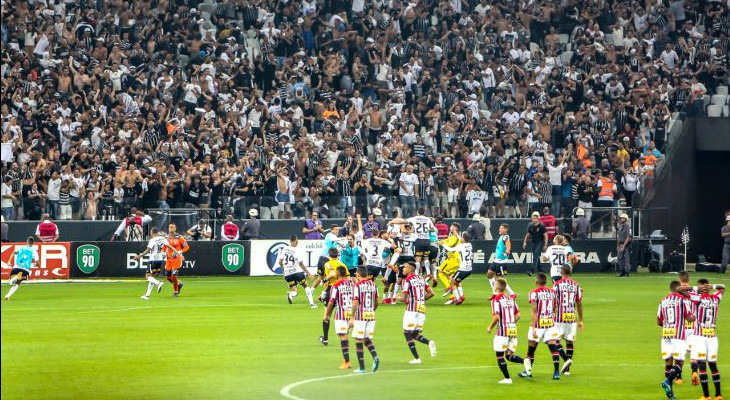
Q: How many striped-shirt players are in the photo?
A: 9